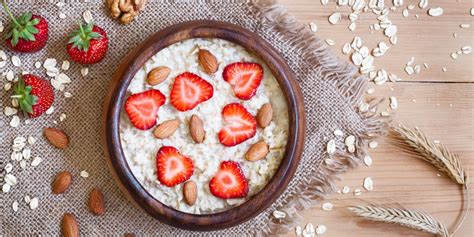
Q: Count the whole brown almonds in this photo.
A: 11